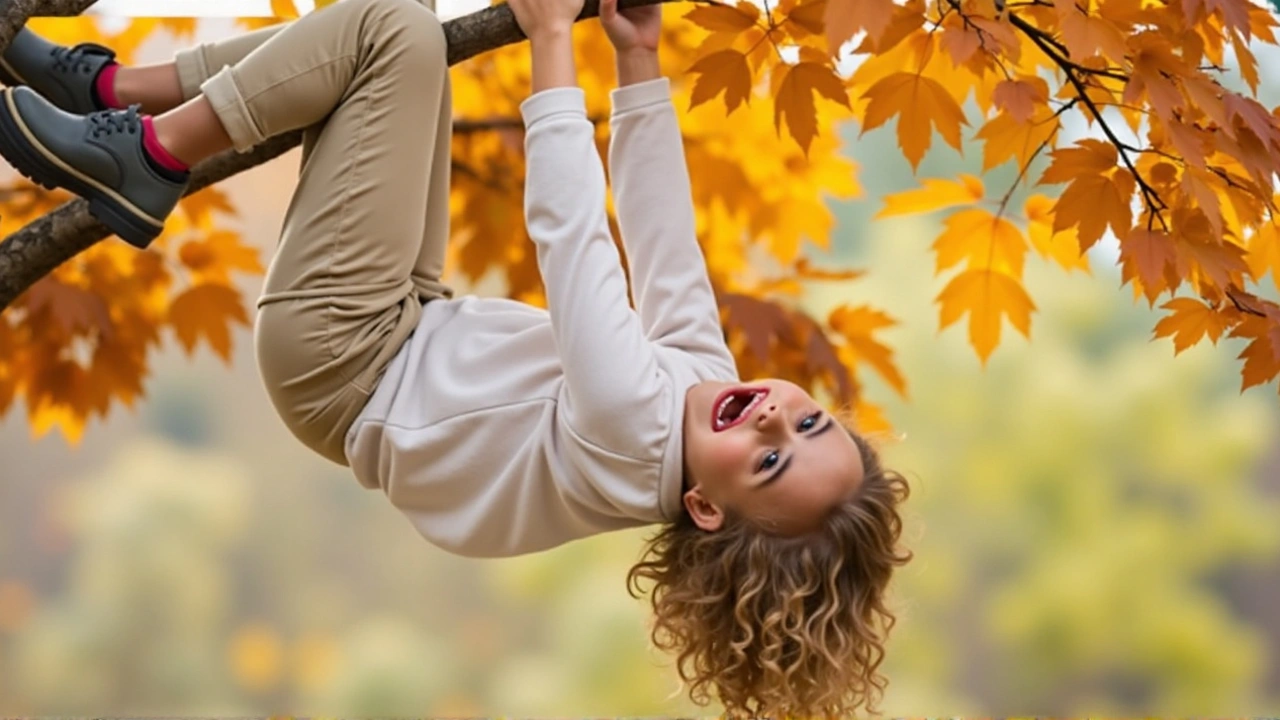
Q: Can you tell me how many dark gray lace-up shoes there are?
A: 2